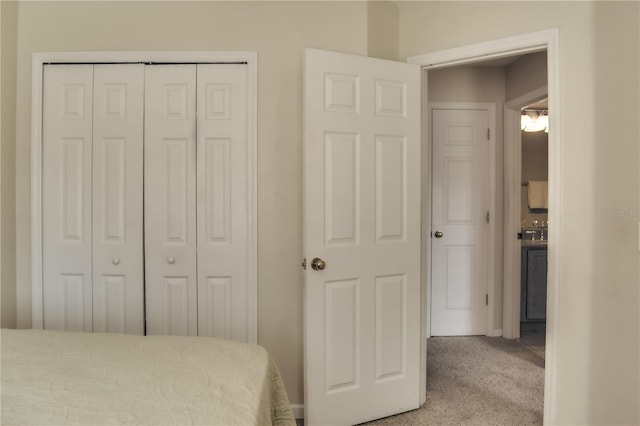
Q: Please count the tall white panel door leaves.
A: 6